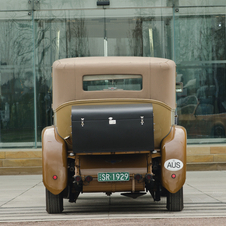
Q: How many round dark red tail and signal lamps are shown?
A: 4